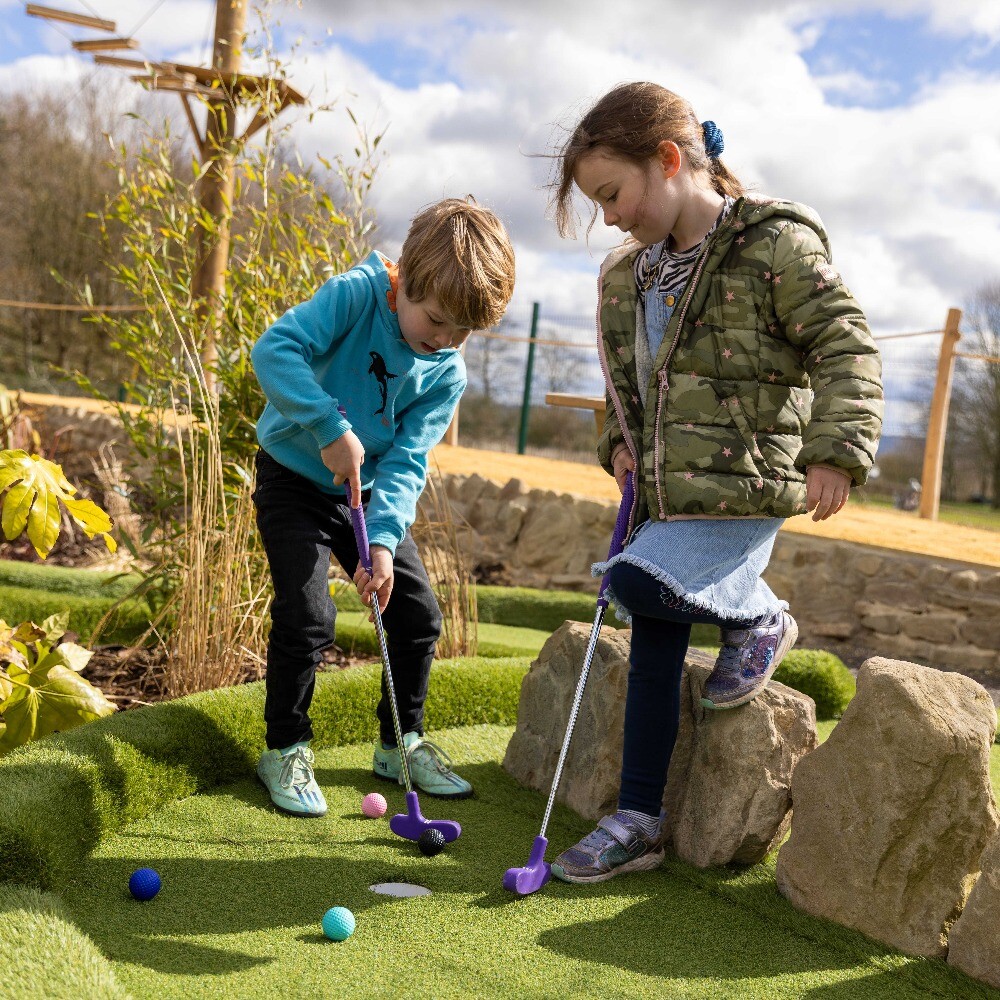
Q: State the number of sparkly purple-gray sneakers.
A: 2